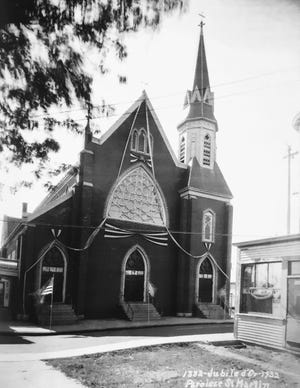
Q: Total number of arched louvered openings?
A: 2